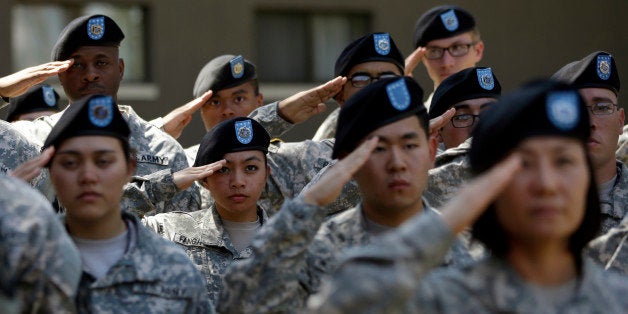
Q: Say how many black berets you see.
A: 11